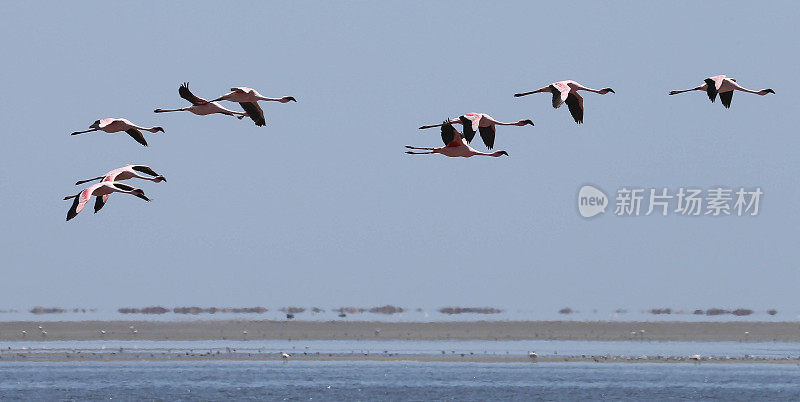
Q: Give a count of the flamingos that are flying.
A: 9